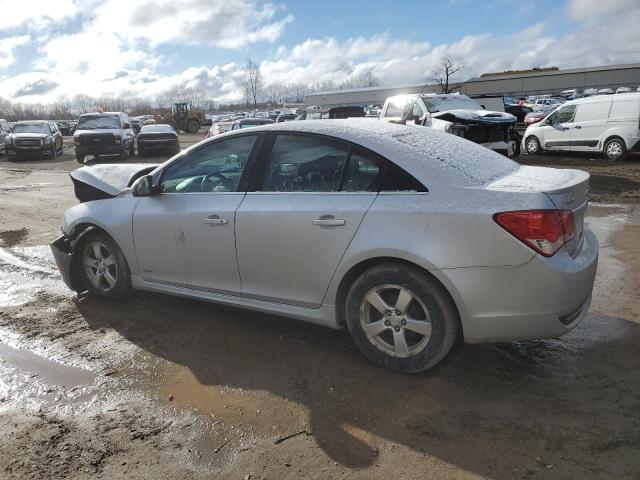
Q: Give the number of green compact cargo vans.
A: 0